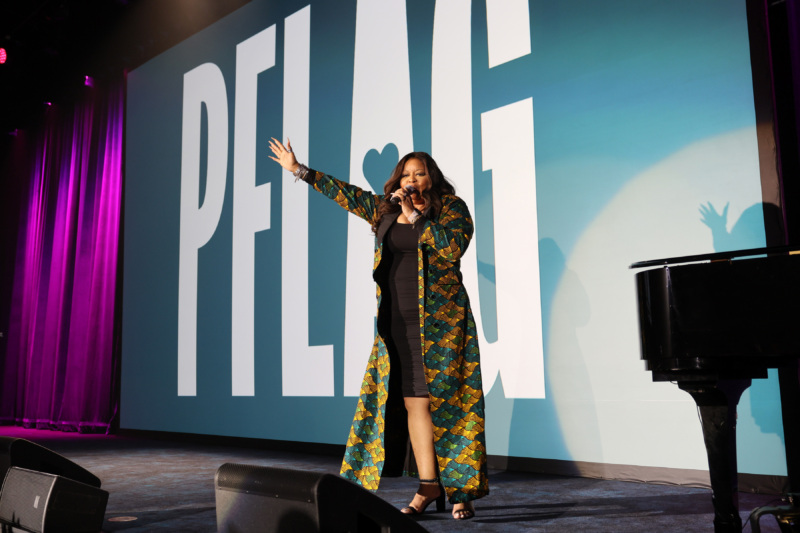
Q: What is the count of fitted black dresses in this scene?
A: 1